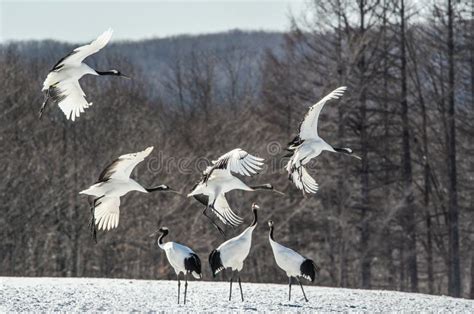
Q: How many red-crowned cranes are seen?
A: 7